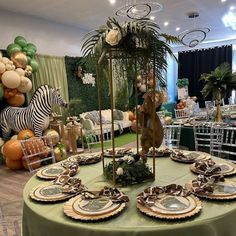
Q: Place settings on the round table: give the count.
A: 10